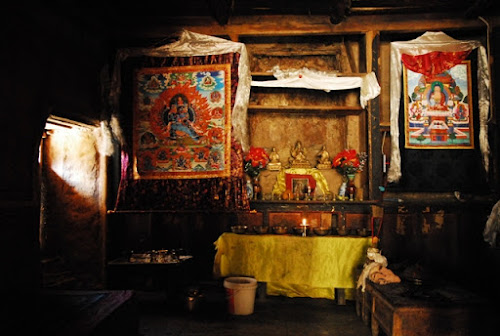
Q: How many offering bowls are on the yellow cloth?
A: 7